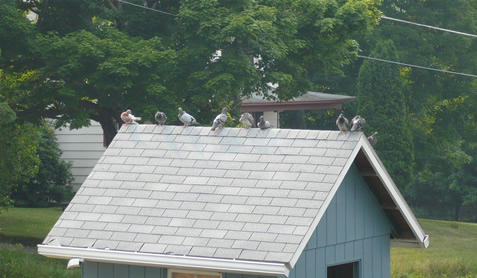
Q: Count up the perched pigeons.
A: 9